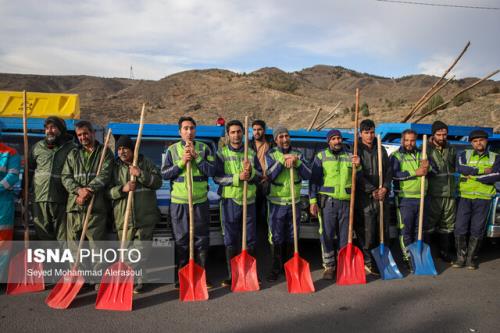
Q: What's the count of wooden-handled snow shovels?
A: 9